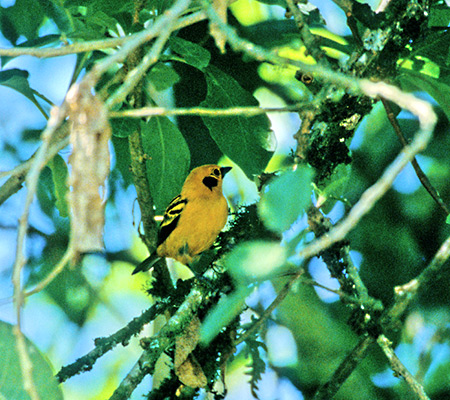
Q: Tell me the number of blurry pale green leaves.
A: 3